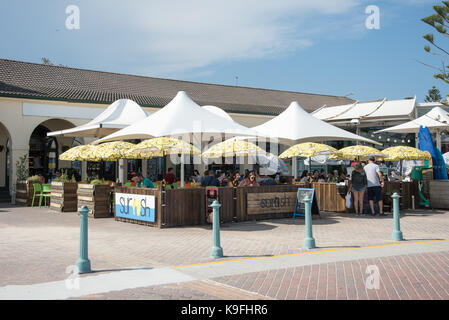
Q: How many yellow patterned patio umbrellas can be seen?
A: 7